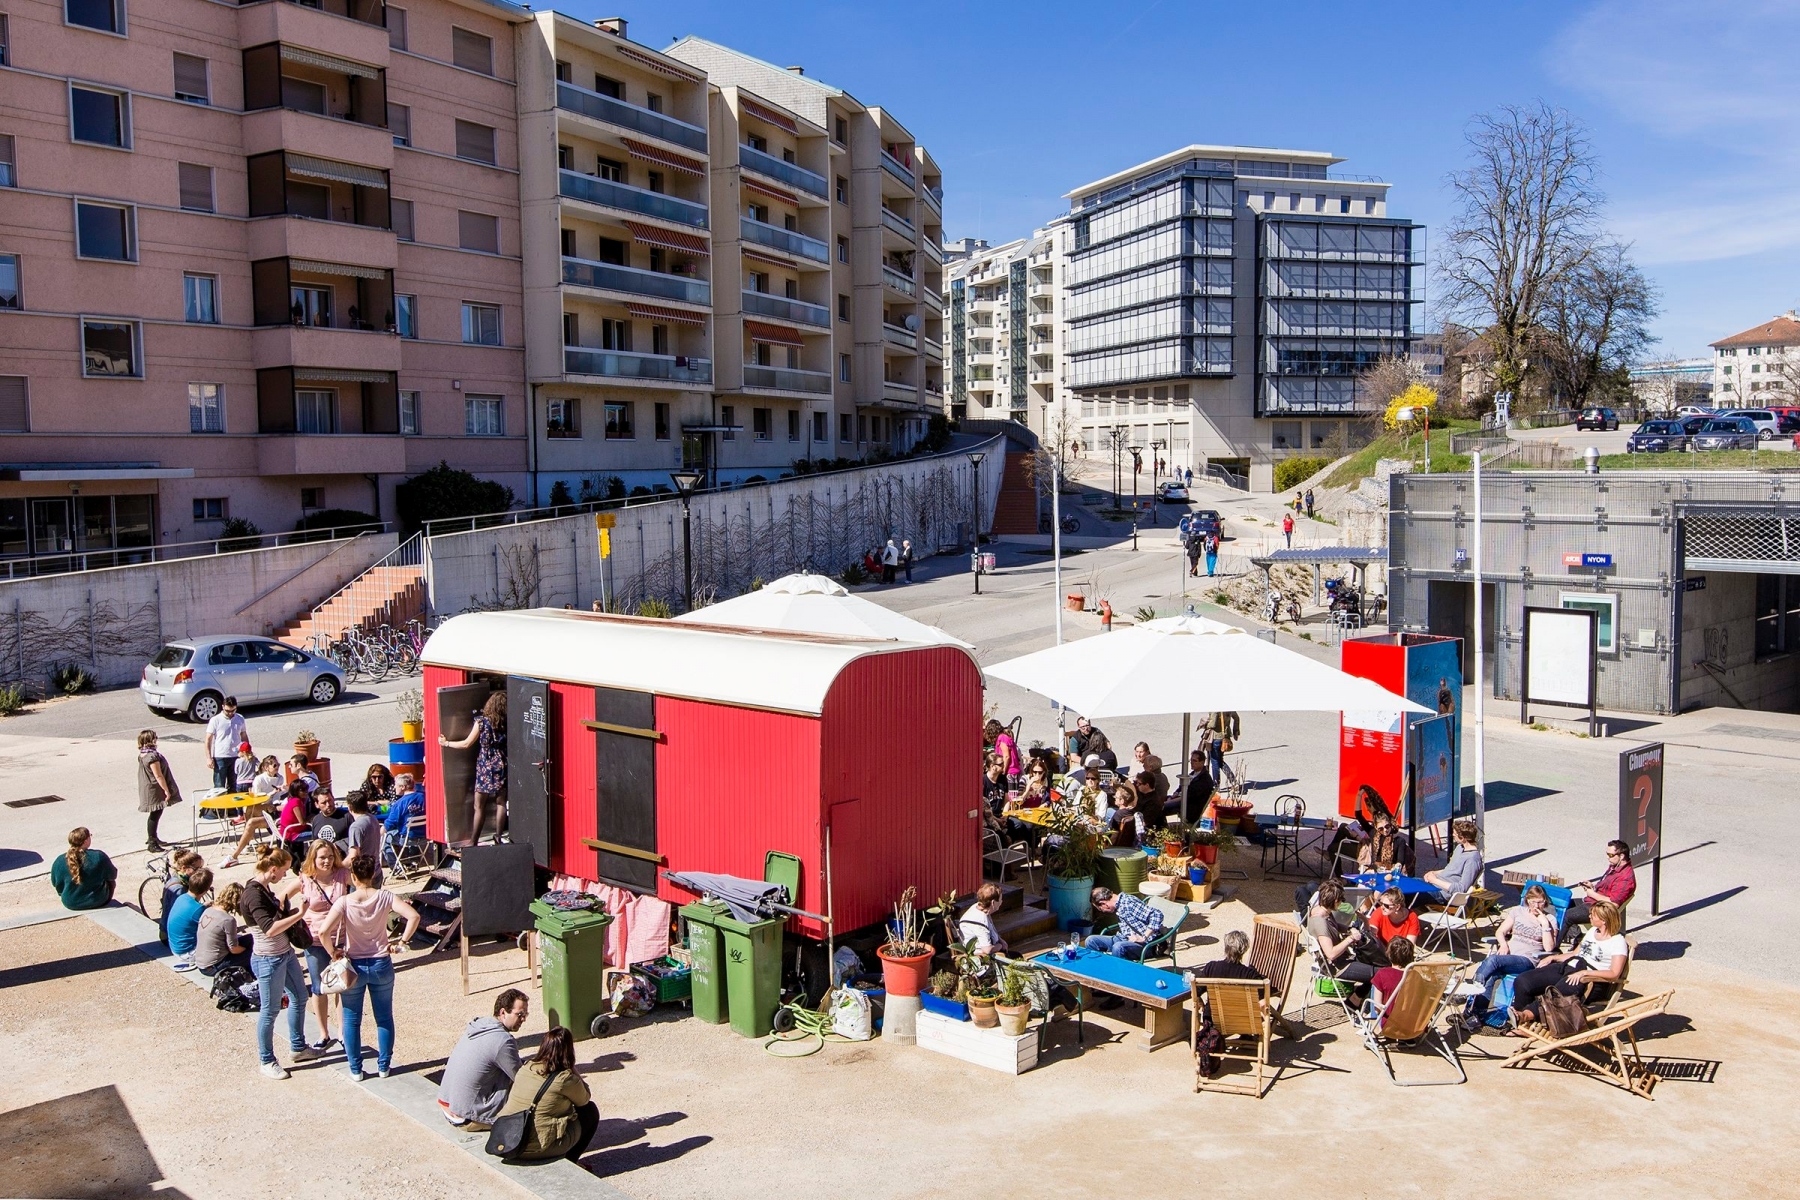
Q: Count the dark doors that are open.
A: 1